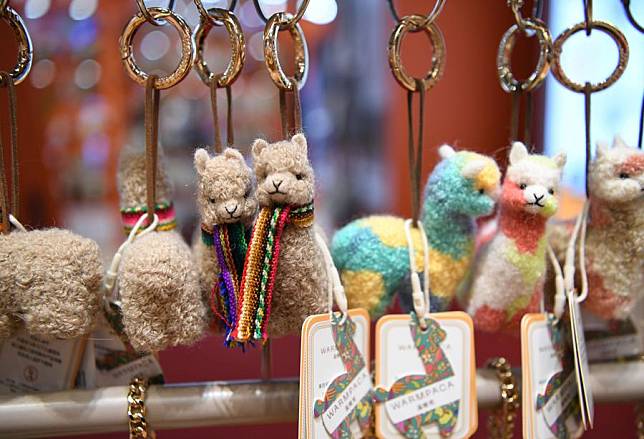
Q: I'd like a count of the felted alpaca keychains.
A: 7